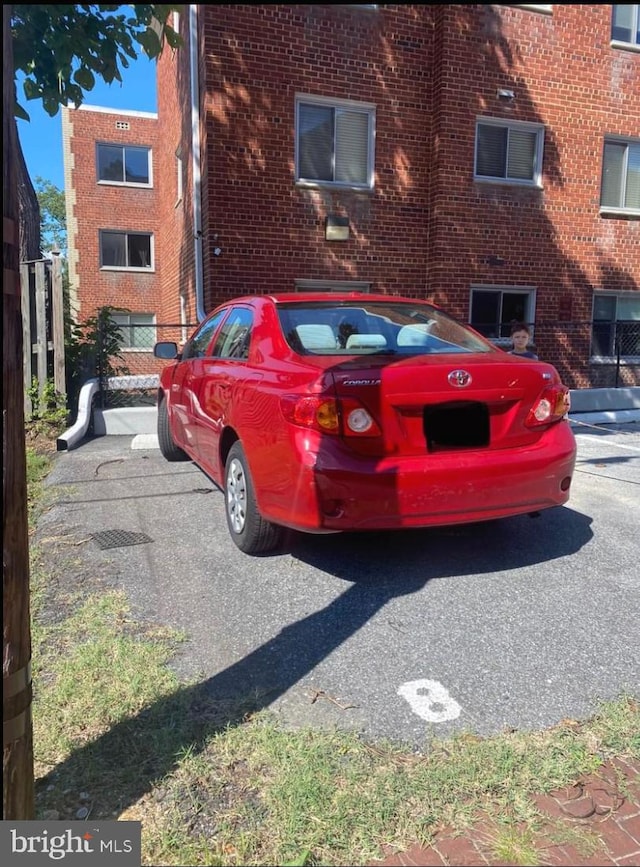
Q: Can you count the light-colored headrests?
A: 3